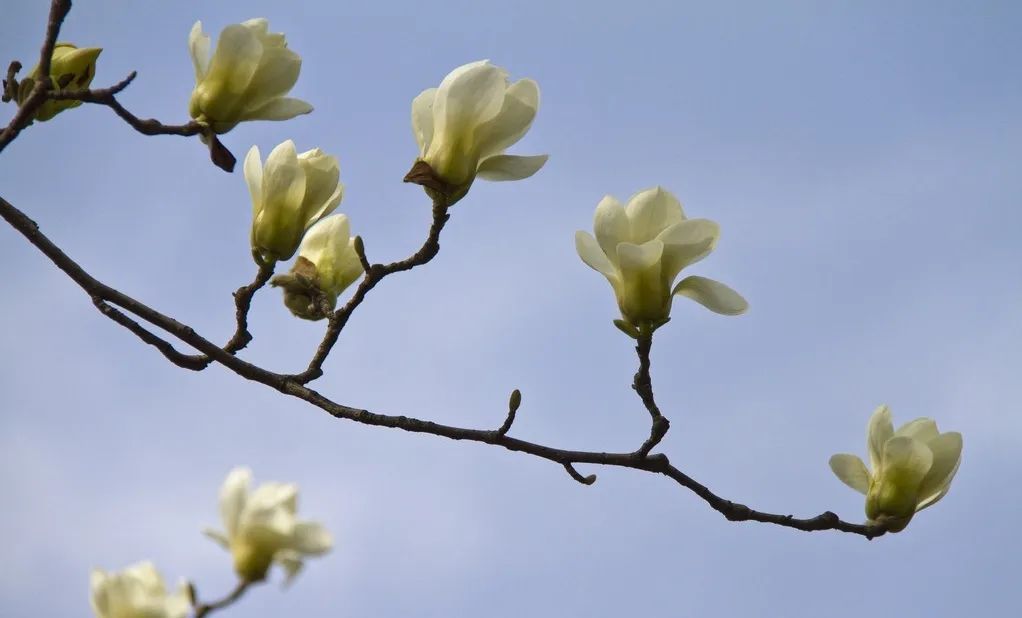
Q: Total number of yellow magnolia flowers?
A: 9